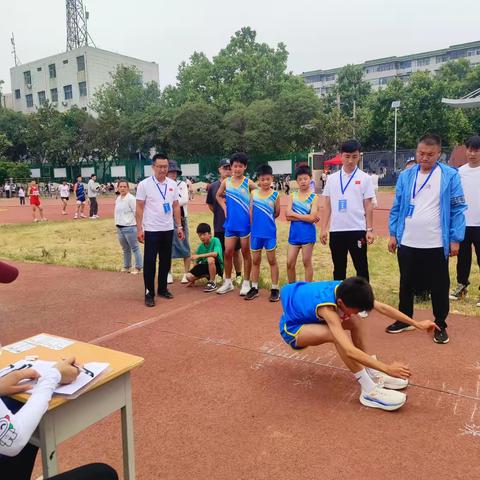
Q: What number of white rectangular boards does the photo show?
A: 7